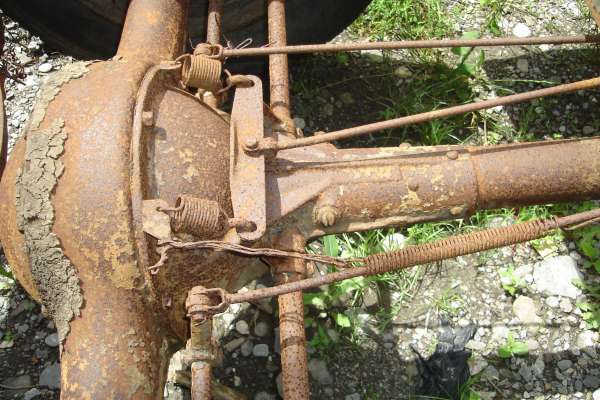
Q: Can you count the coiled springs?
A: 3